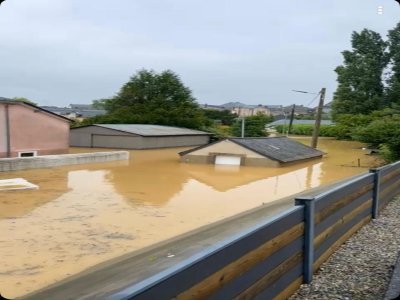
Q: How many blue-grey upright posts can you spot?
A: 2